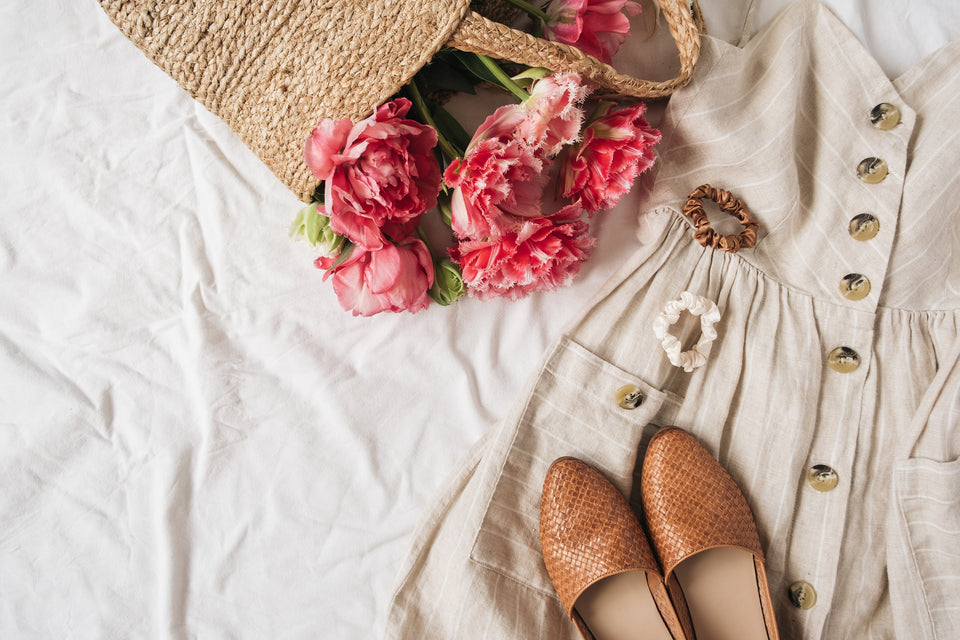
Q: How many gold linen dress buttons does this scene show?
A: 8